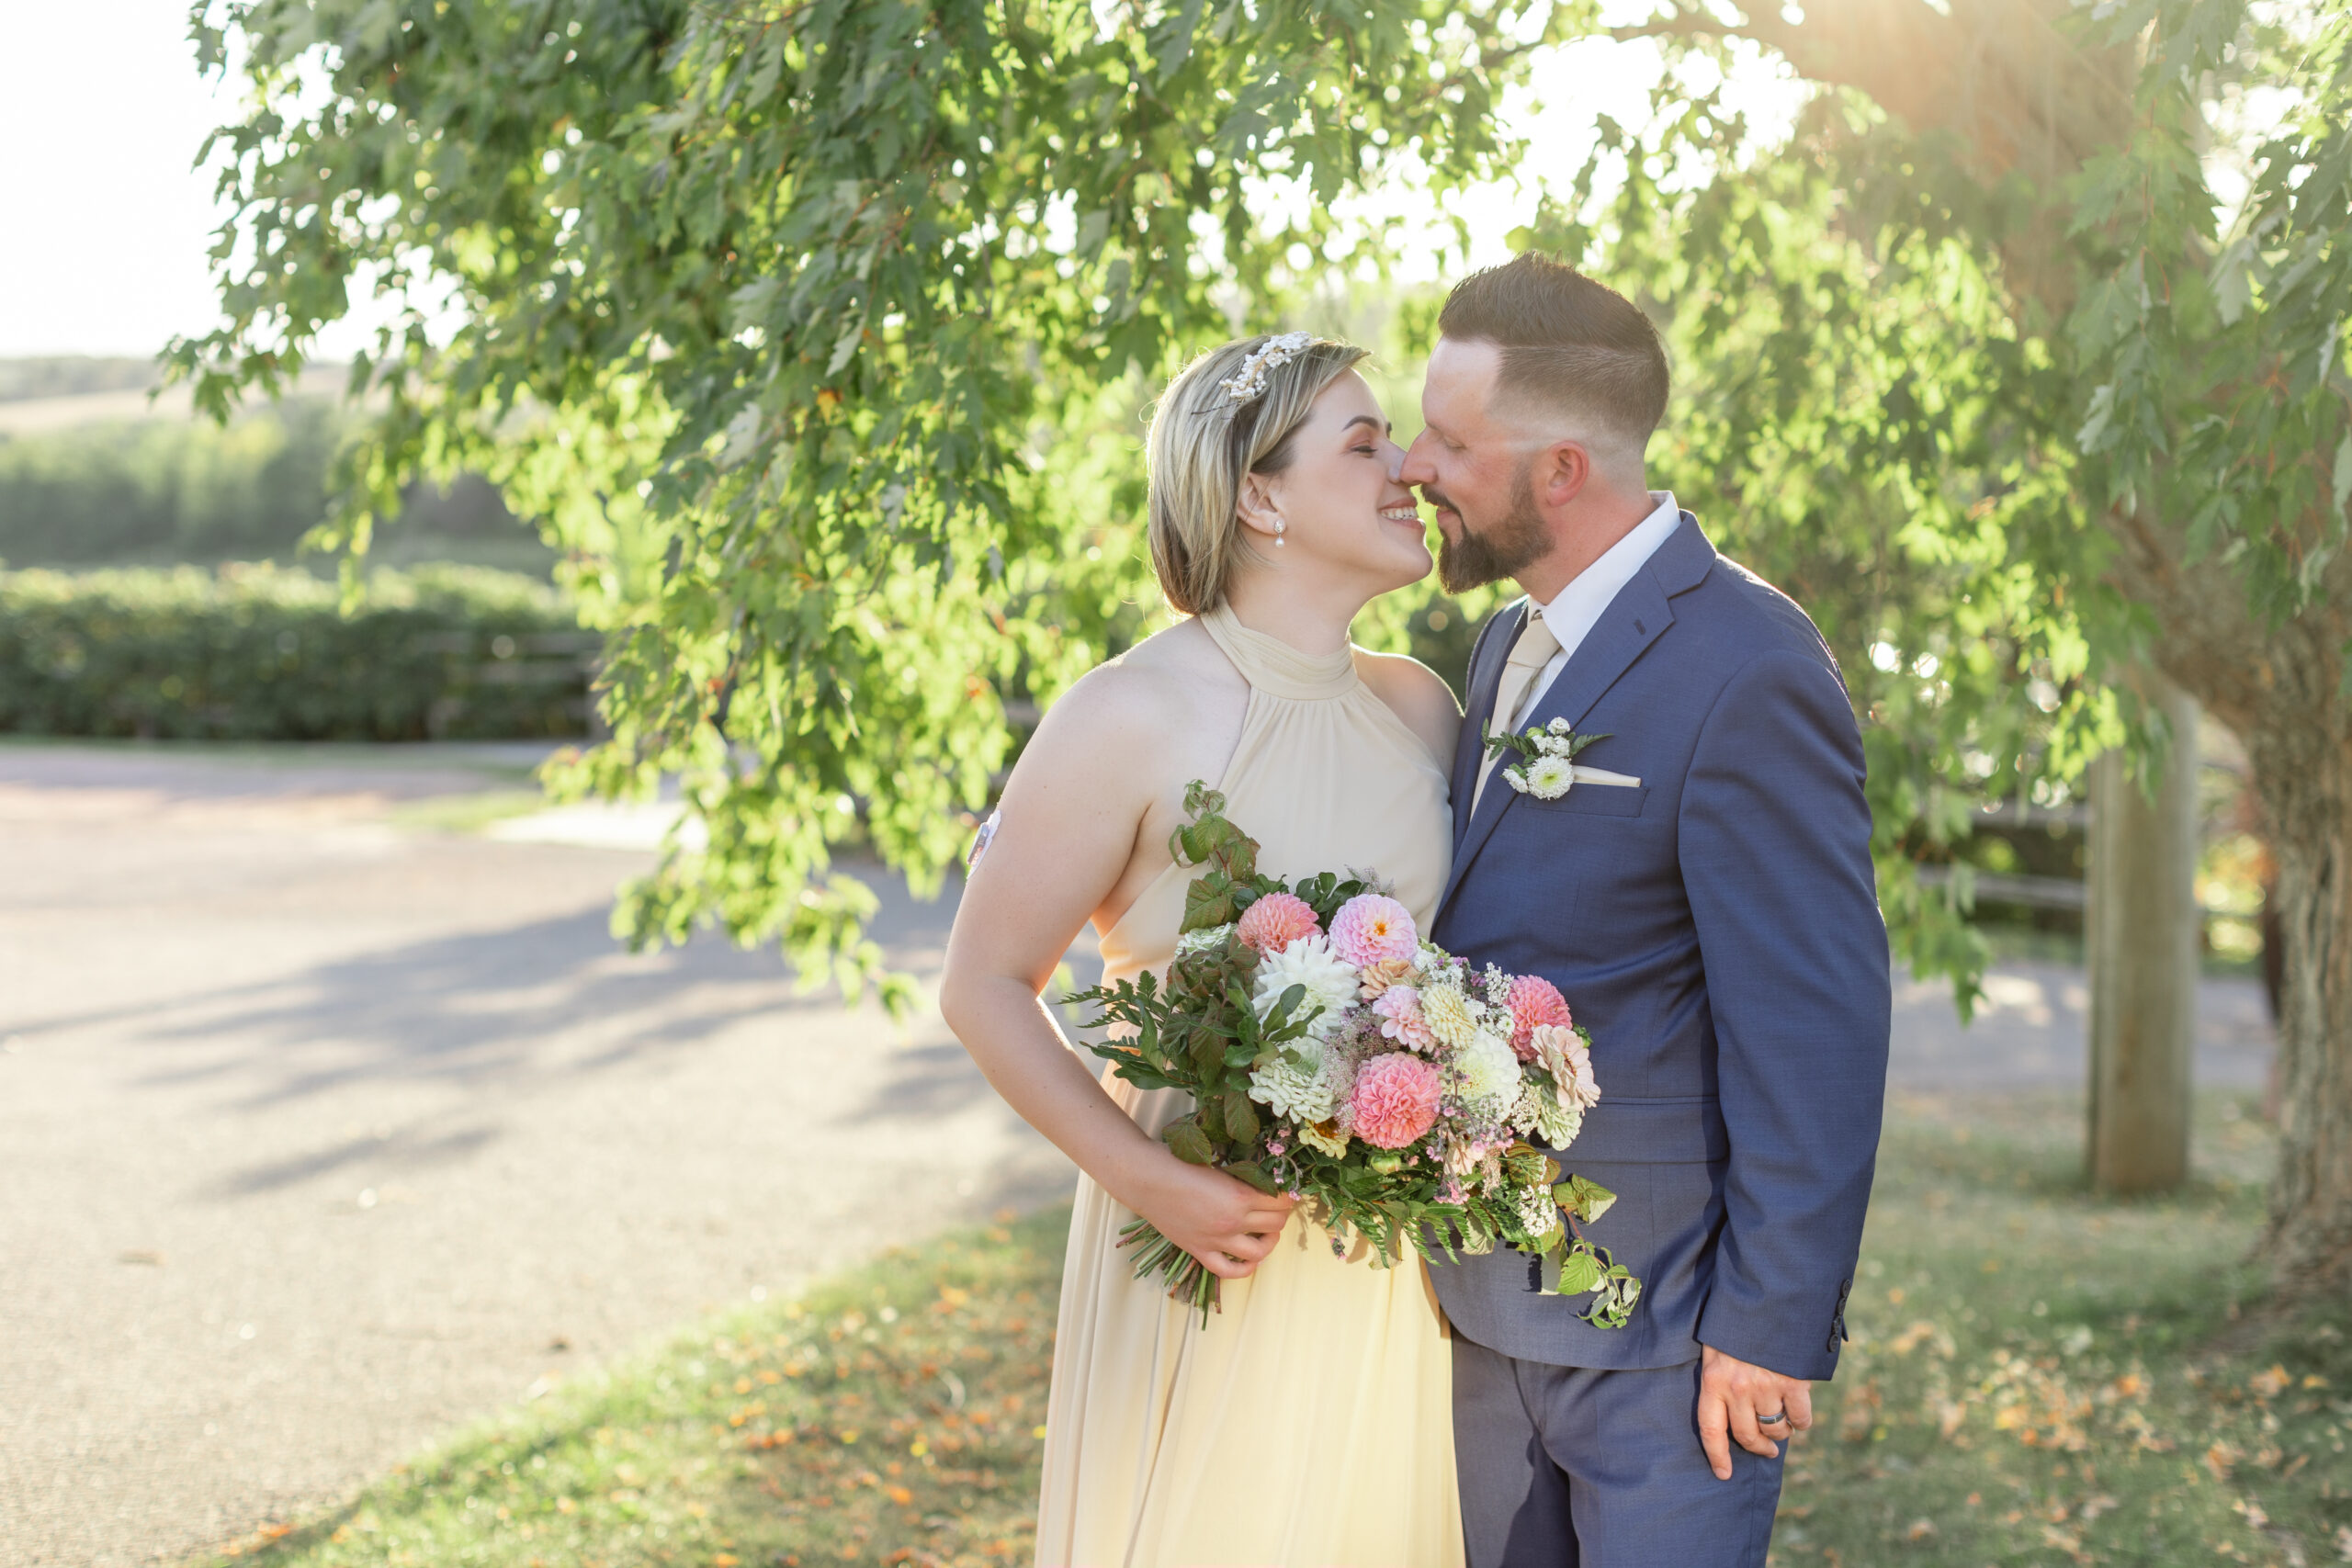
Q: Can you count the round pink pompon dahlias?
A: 4